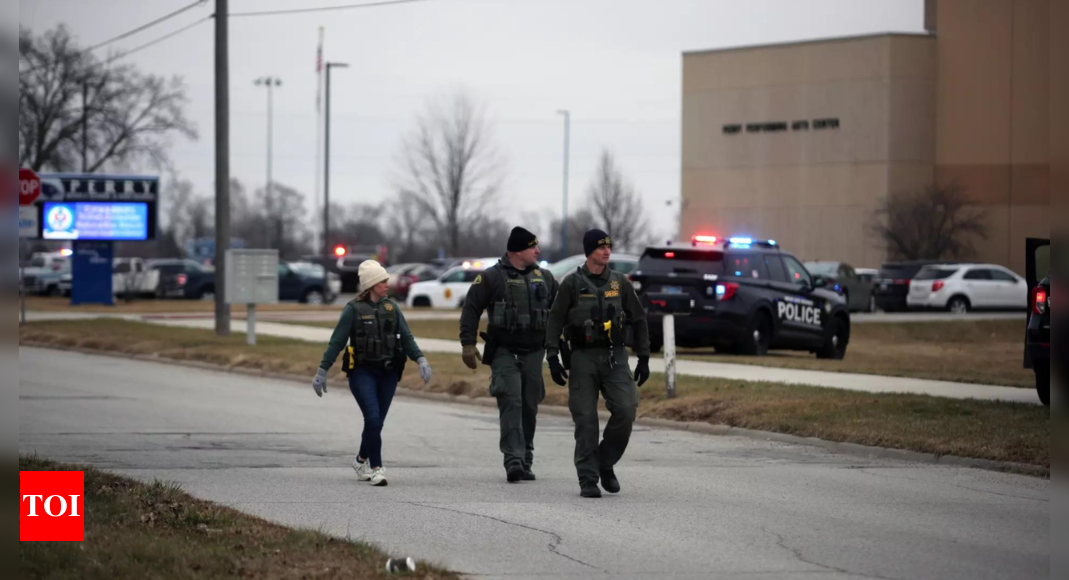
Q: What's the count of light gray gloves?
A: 2